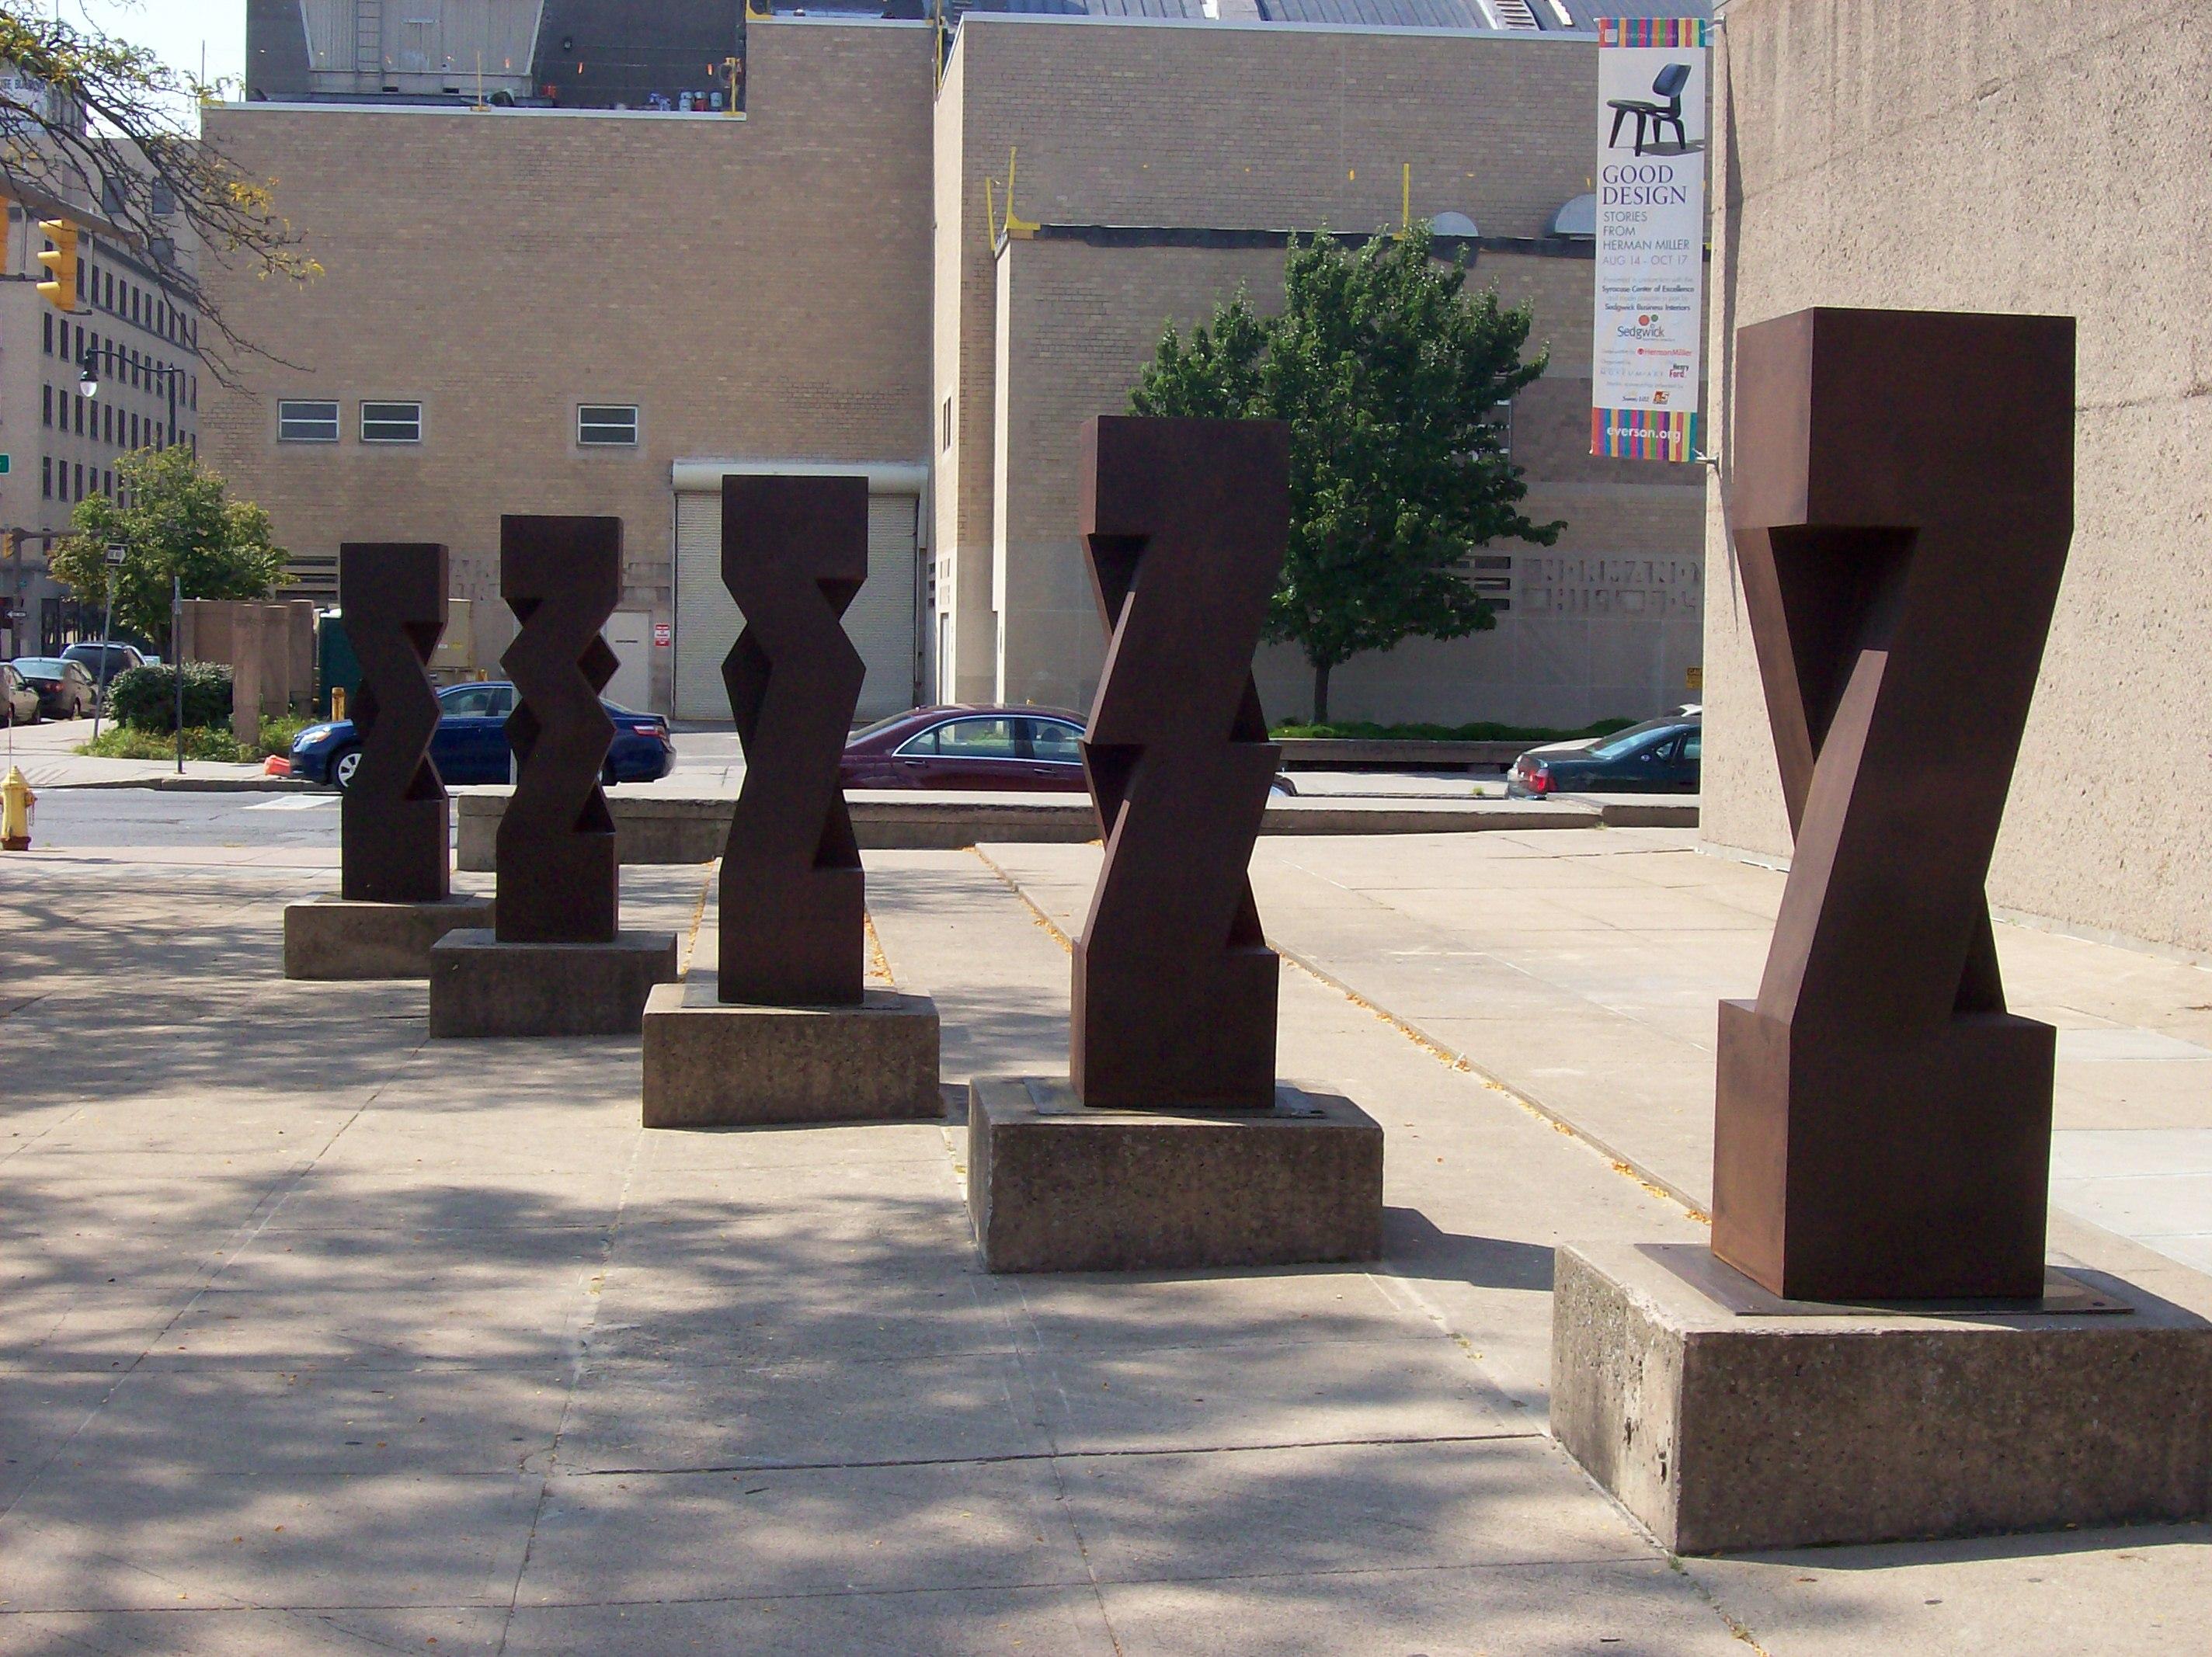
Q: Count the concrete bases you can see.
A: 5